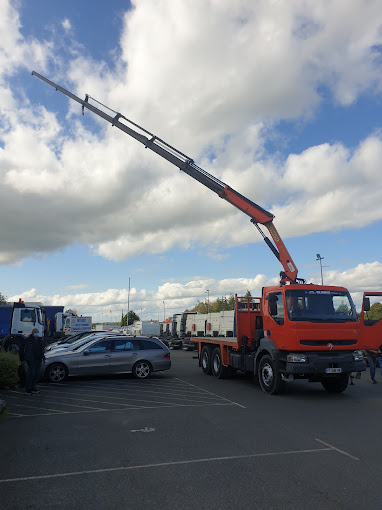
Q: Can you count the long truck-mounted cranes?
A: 1